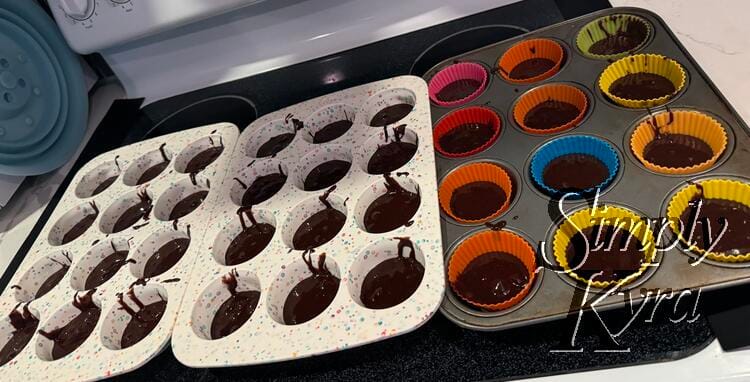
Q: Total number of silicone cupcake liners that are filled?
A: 12